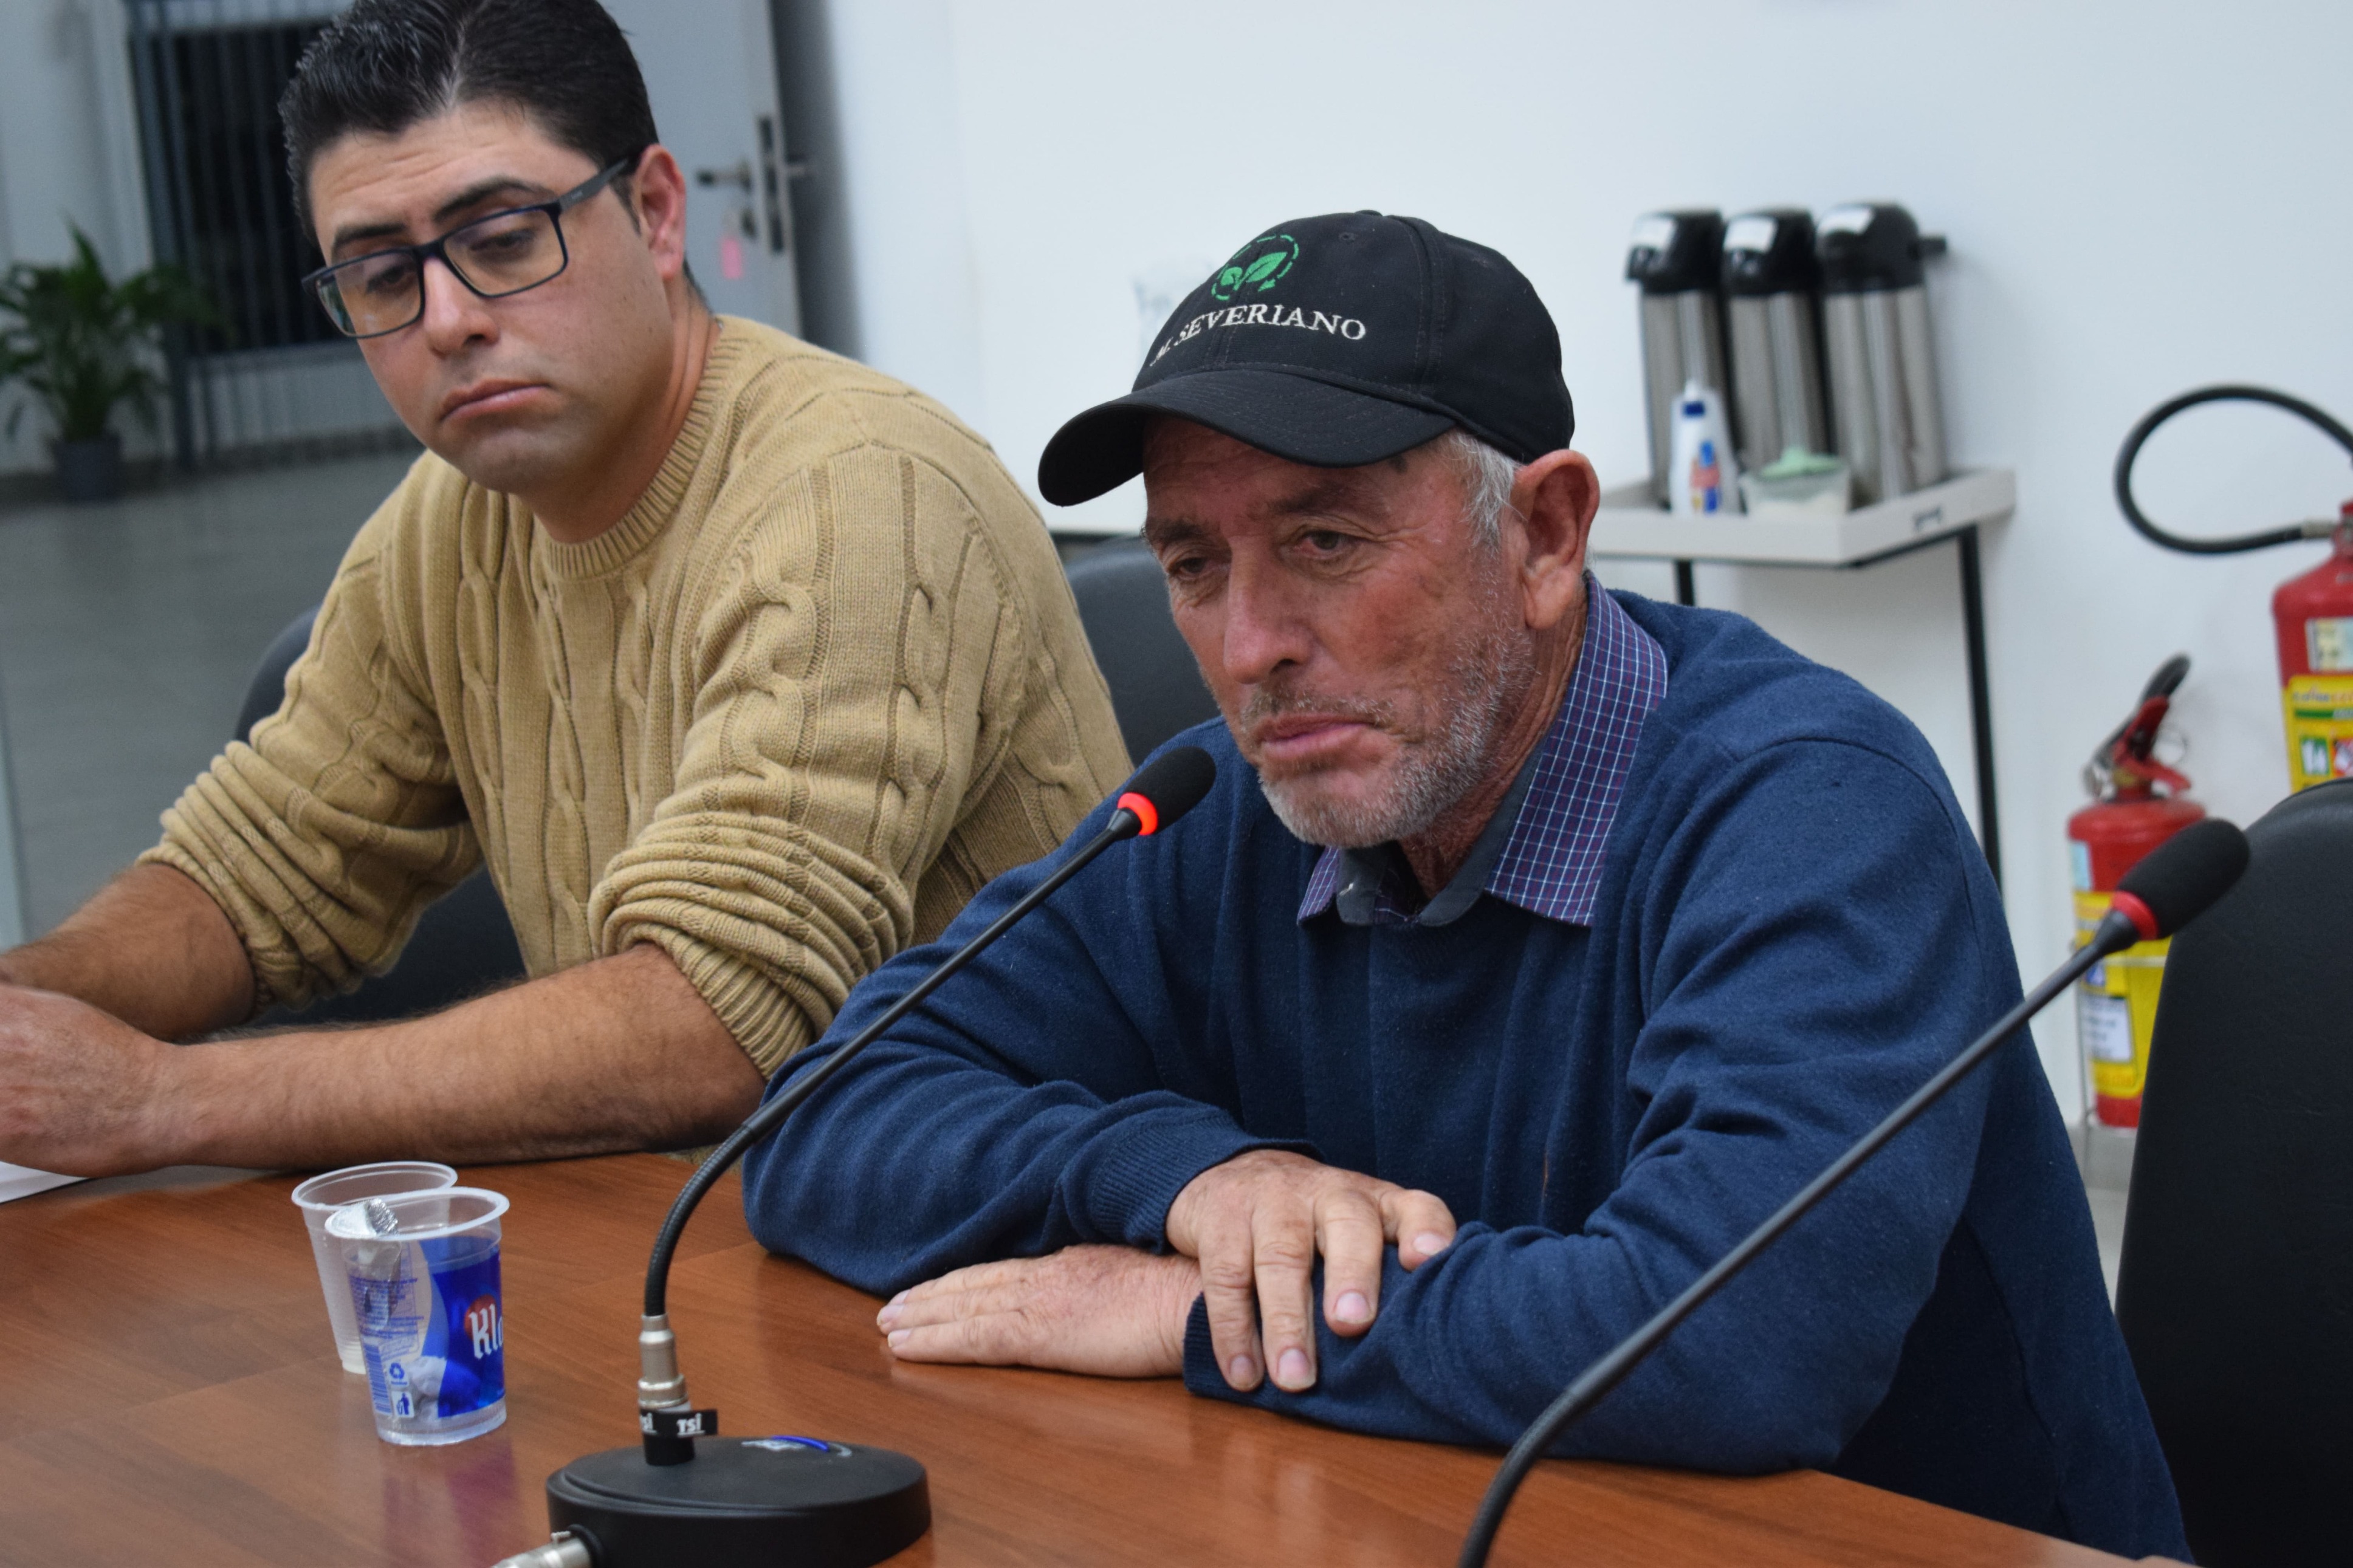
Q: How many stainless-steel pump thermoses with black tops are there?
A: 3